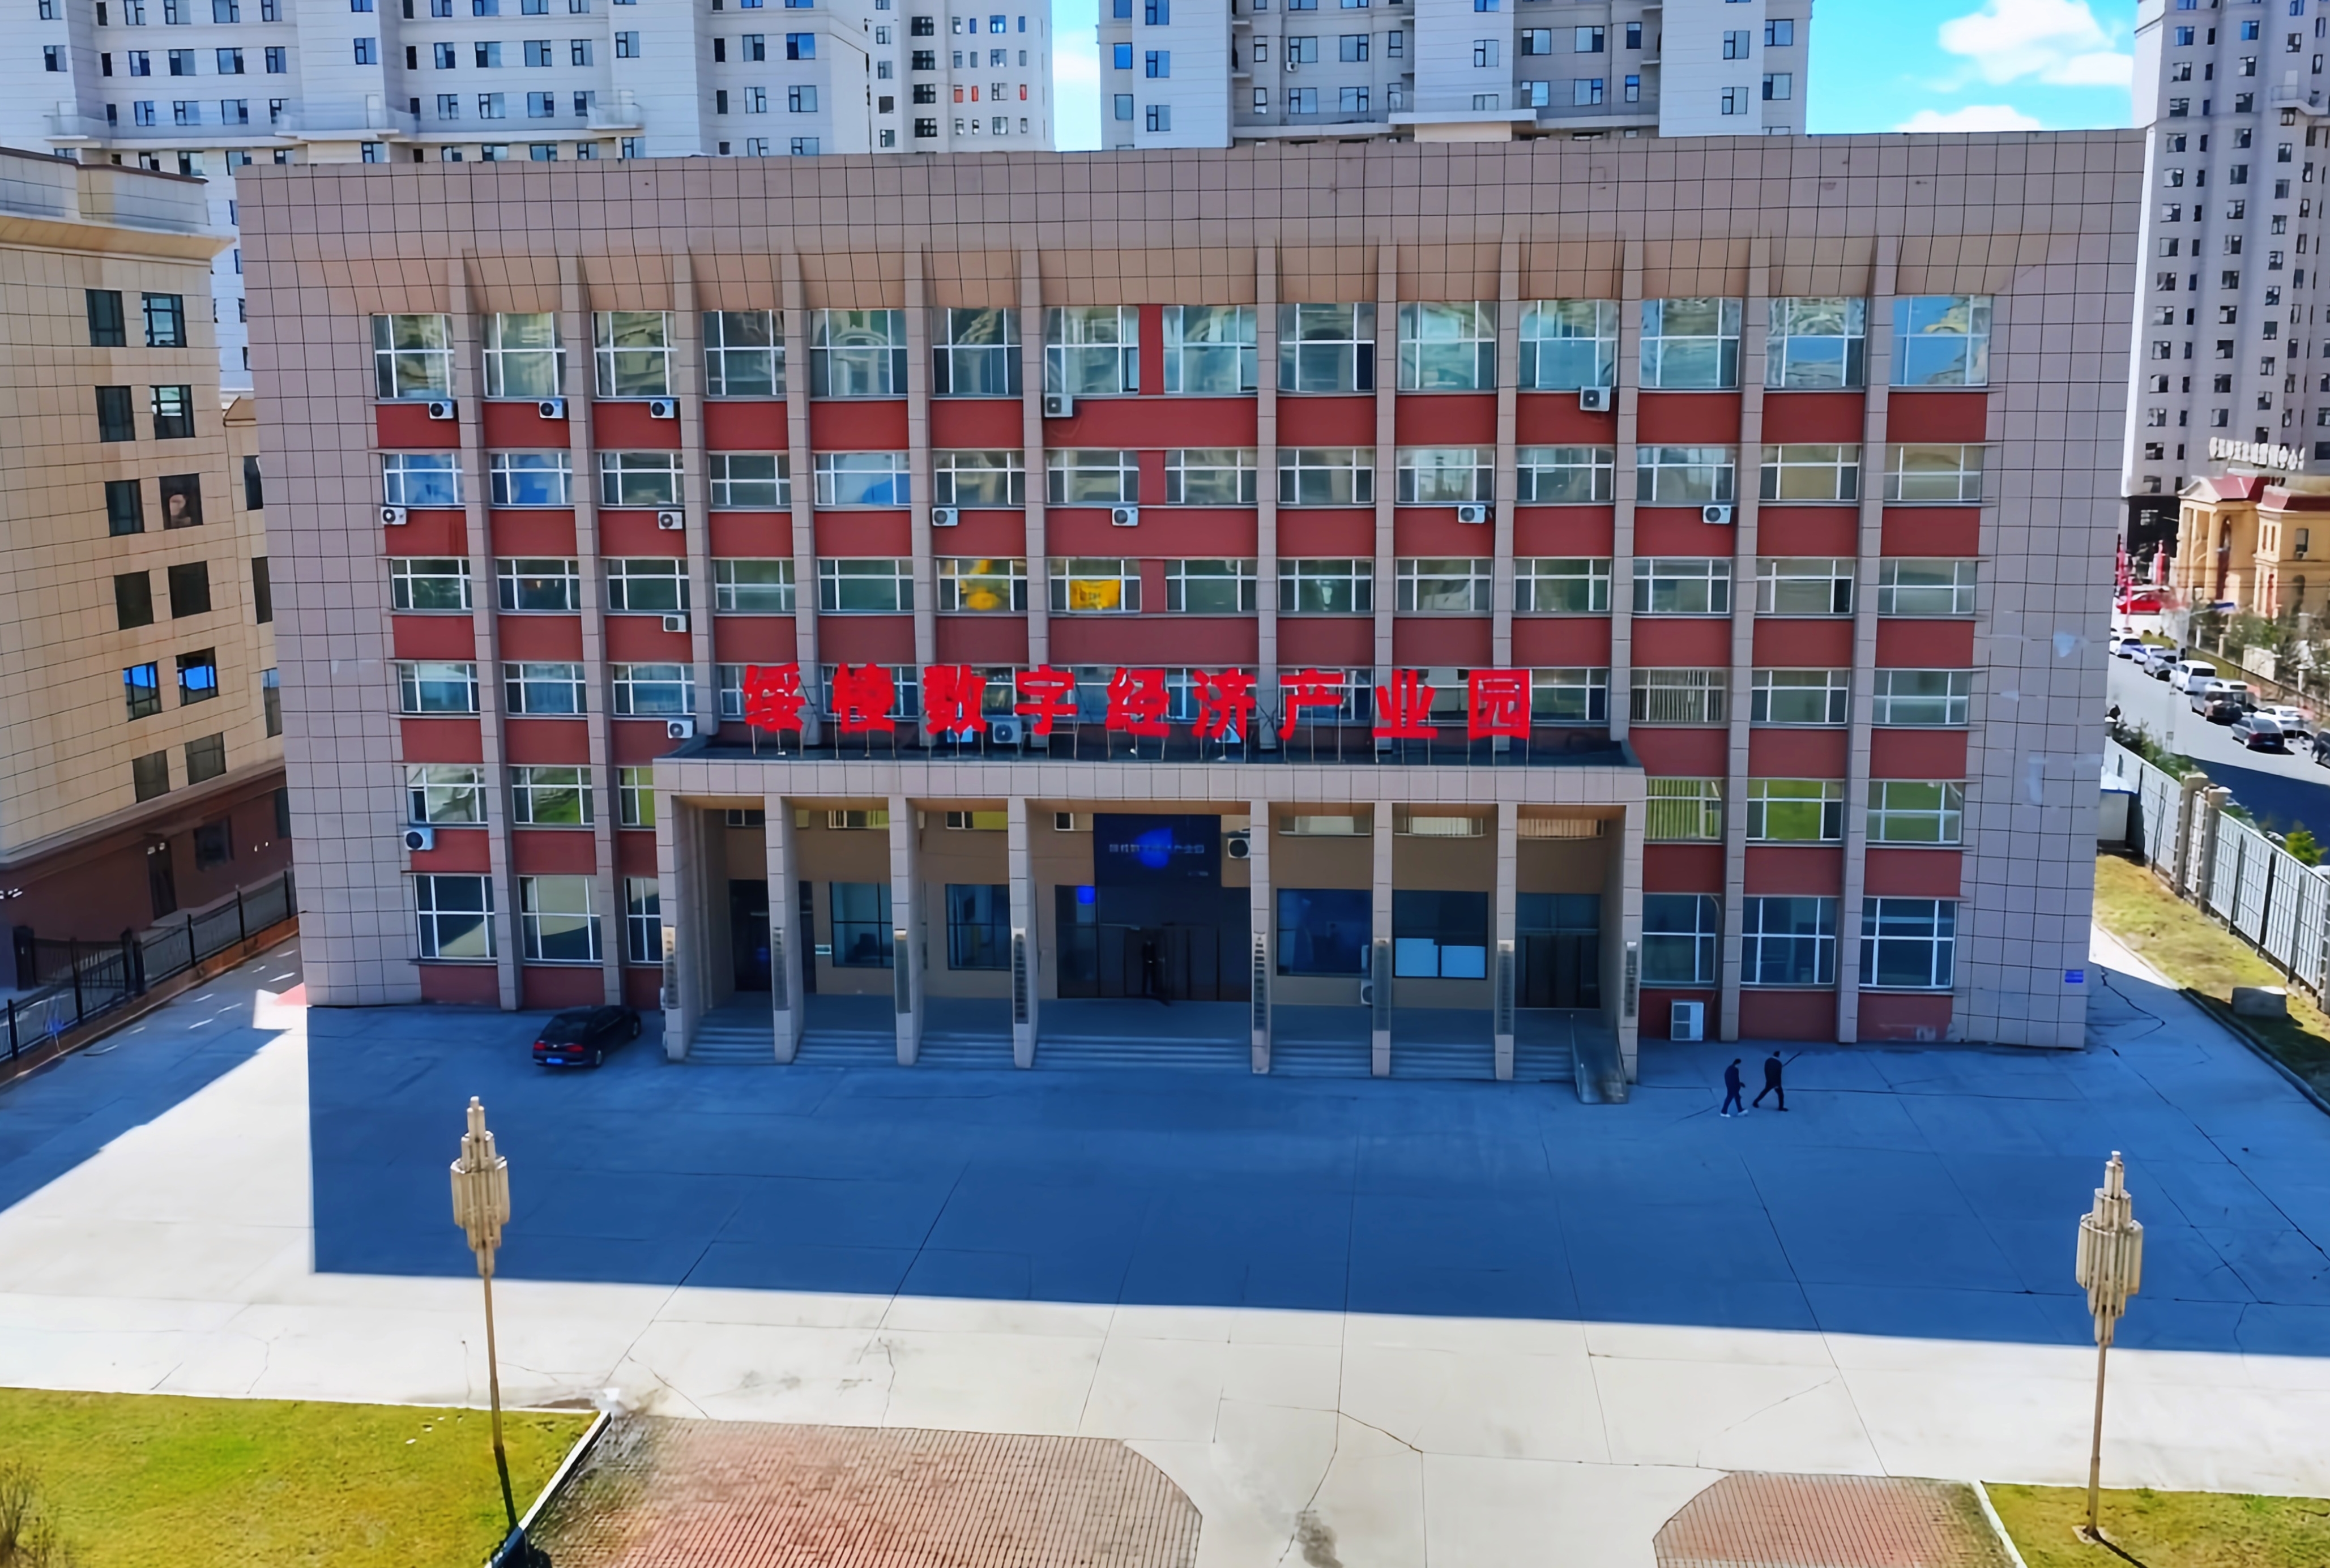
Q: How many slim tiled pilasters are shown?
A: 12